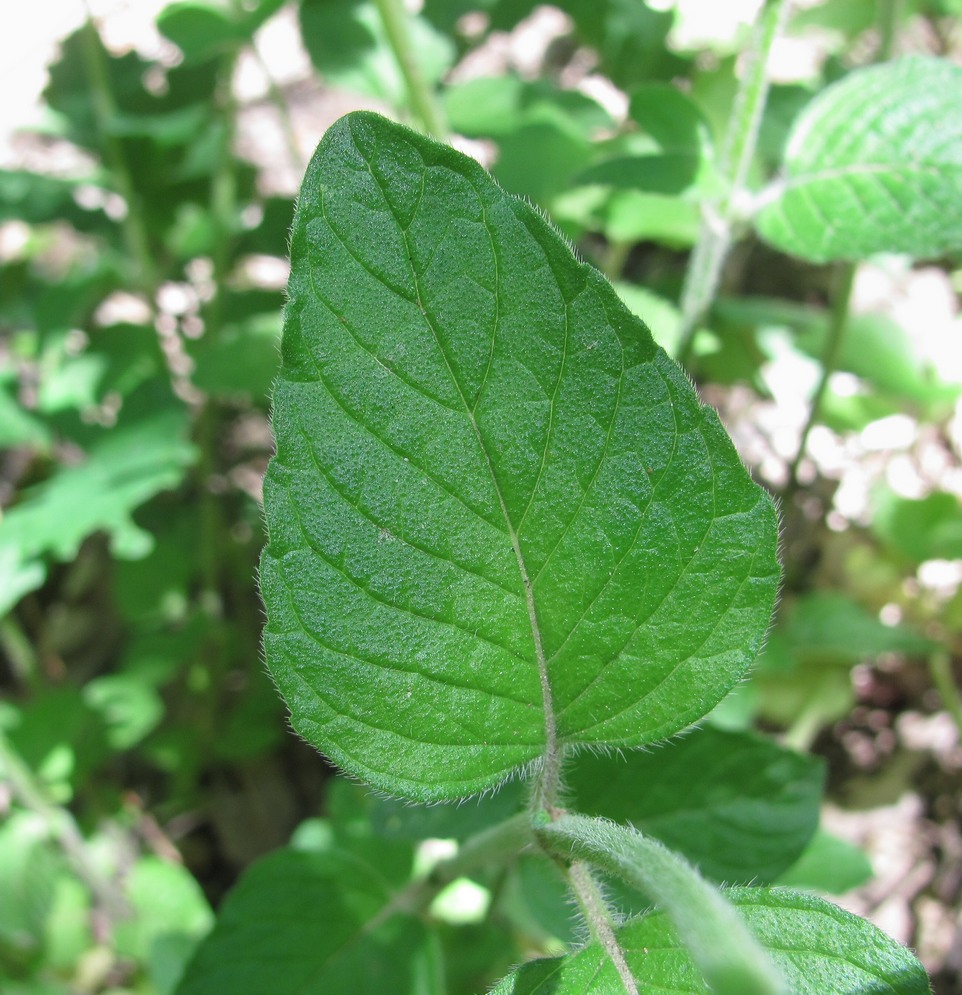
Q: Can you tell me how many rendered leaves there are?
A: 0